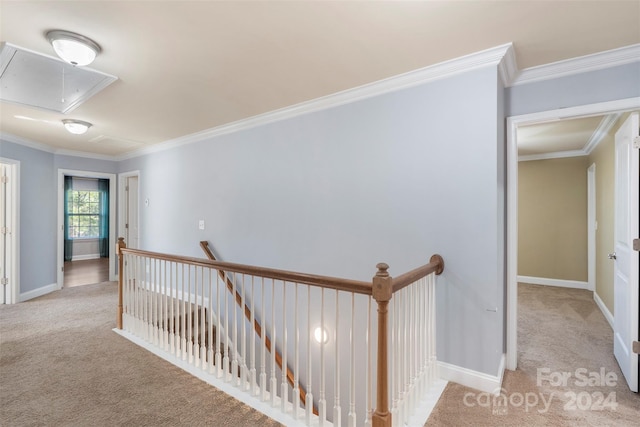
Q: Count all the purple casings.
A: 0